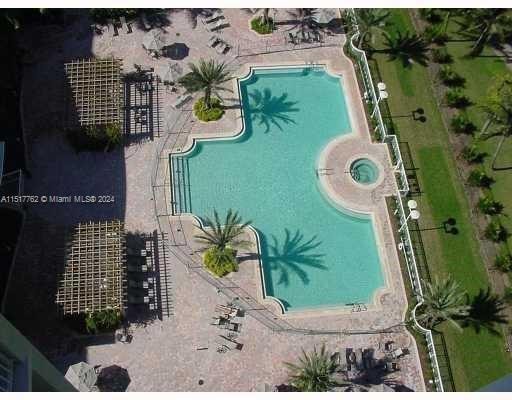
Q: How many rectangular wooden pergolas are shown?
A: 2